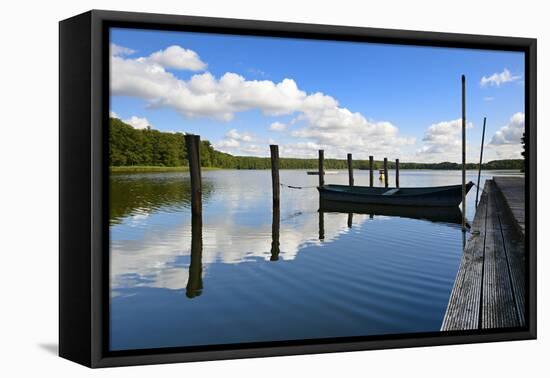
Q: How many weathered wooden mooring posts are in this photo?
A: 7